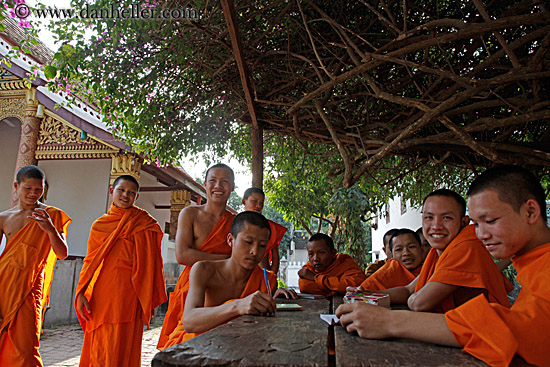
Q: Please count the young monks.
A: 11